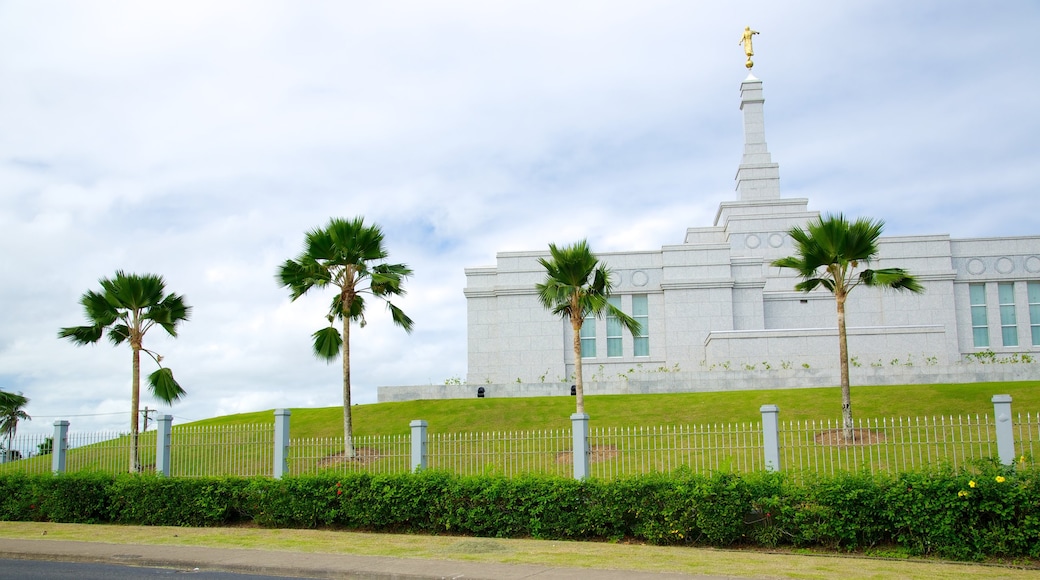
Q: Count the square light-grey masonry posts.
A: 7